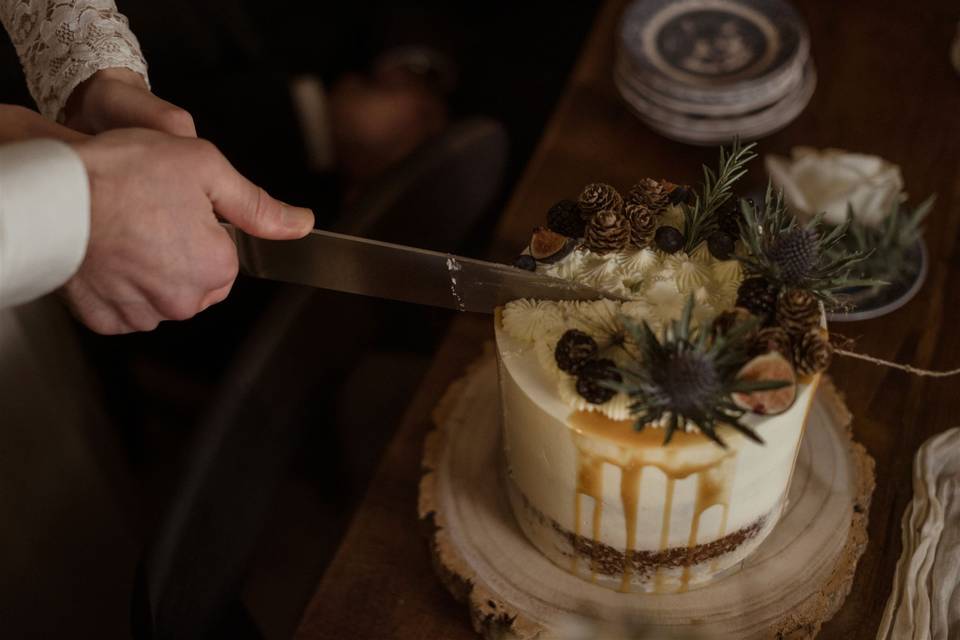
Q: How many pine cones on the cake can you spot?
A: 7